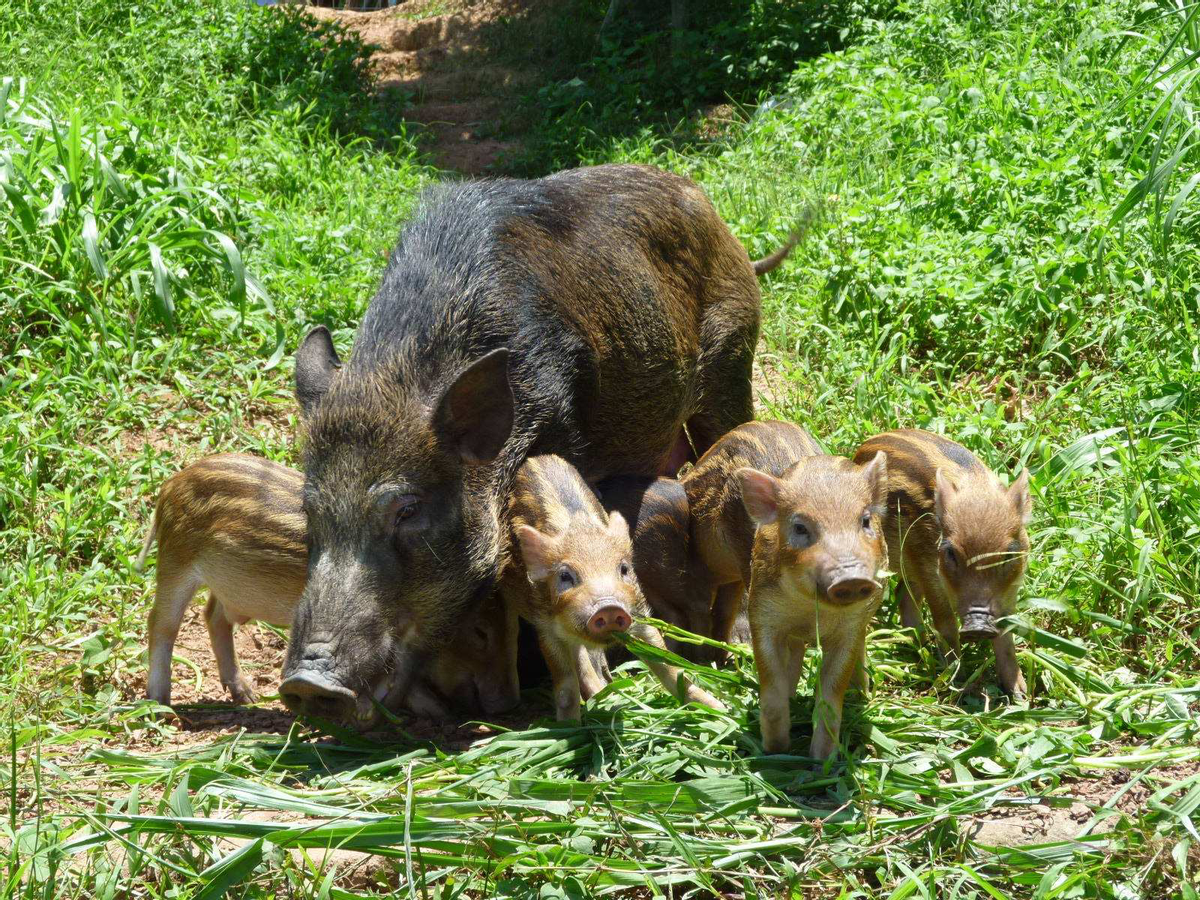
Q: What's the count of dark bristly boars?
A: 1